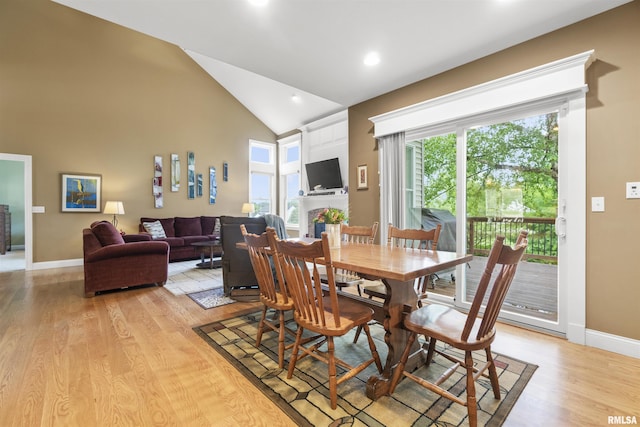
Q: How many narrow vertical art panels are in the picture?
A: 6